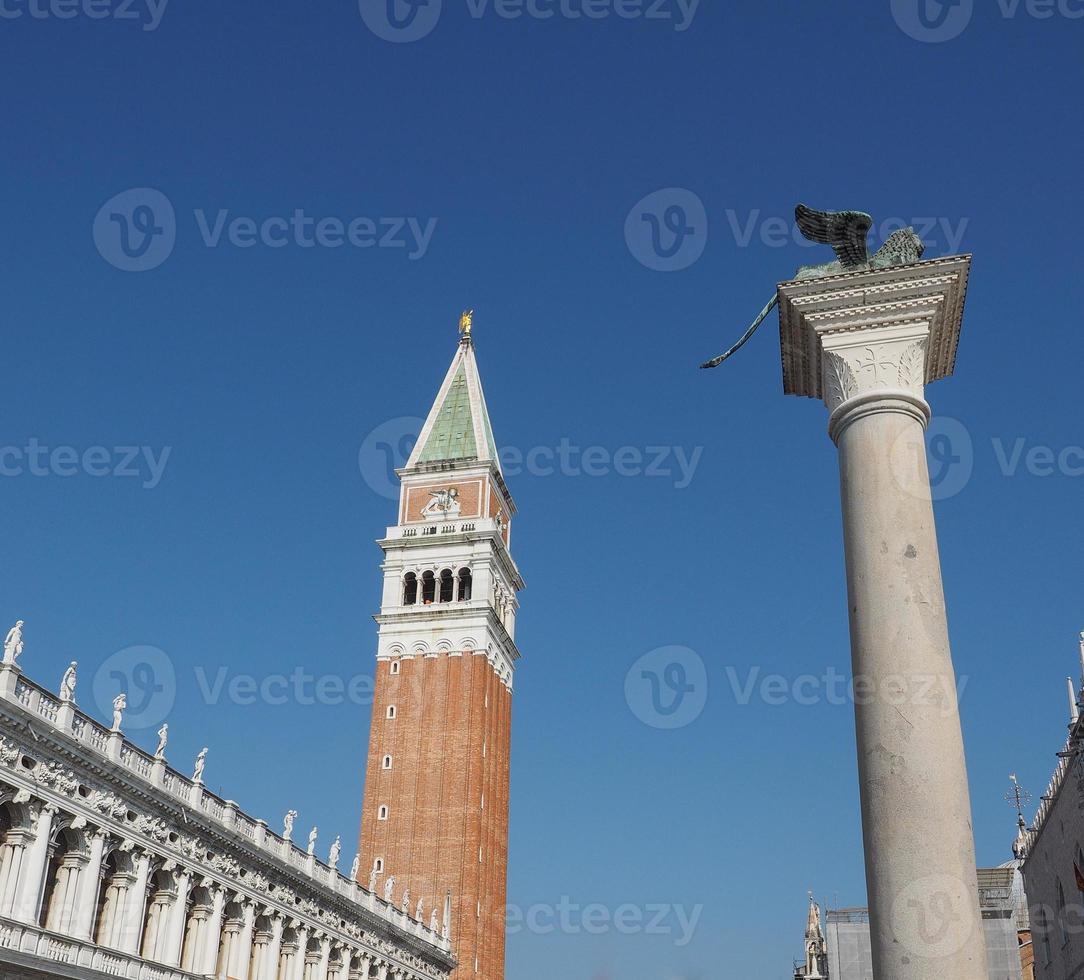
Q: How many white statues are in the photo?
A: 14